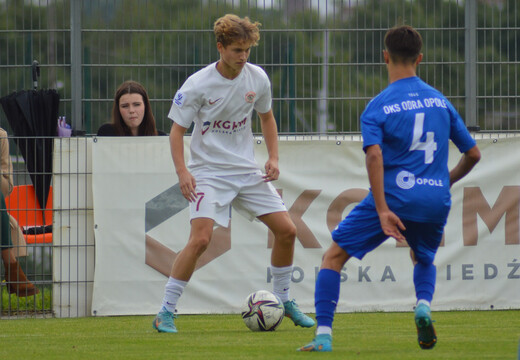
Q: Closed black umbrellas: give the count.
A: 1